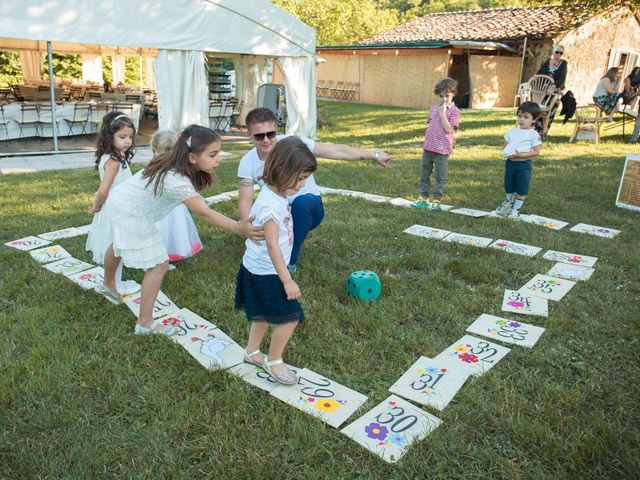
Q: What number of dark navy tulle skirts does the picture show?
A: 1